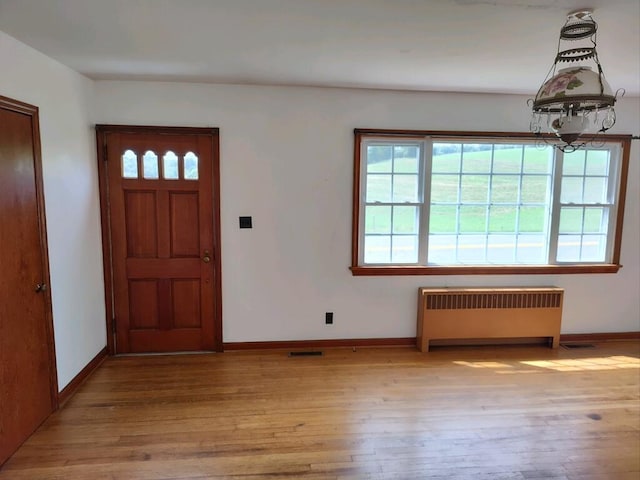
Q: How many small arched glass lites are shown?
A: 4